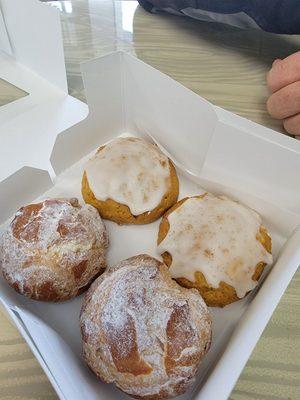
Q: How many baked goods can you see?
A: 4